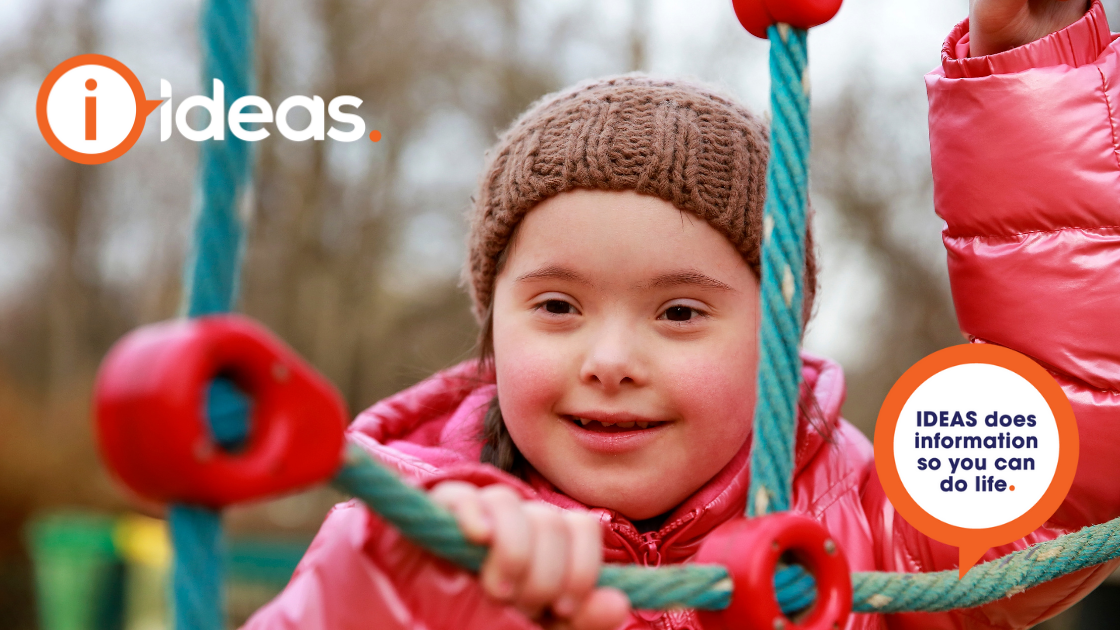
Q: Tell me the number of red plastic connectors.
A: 3